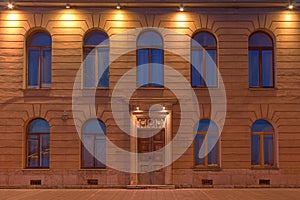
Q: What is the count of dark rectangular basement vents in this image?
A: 4